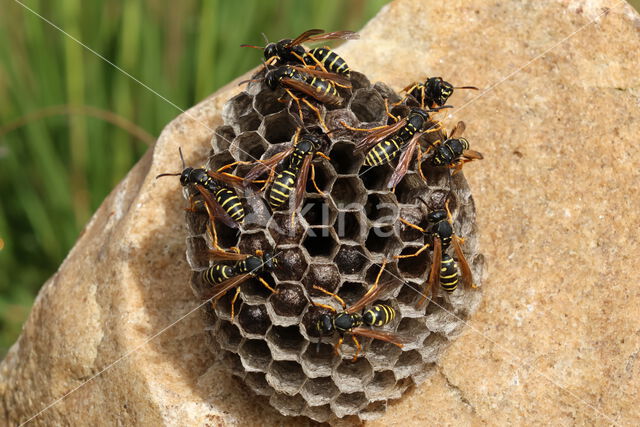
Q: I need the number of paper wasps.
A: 10